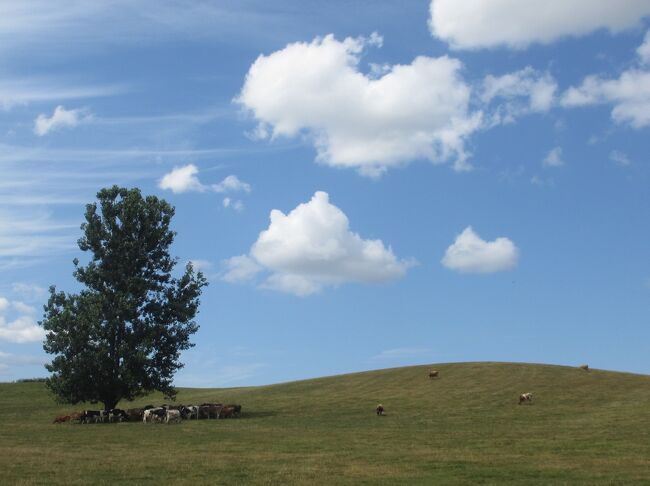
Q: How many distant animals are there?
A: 4